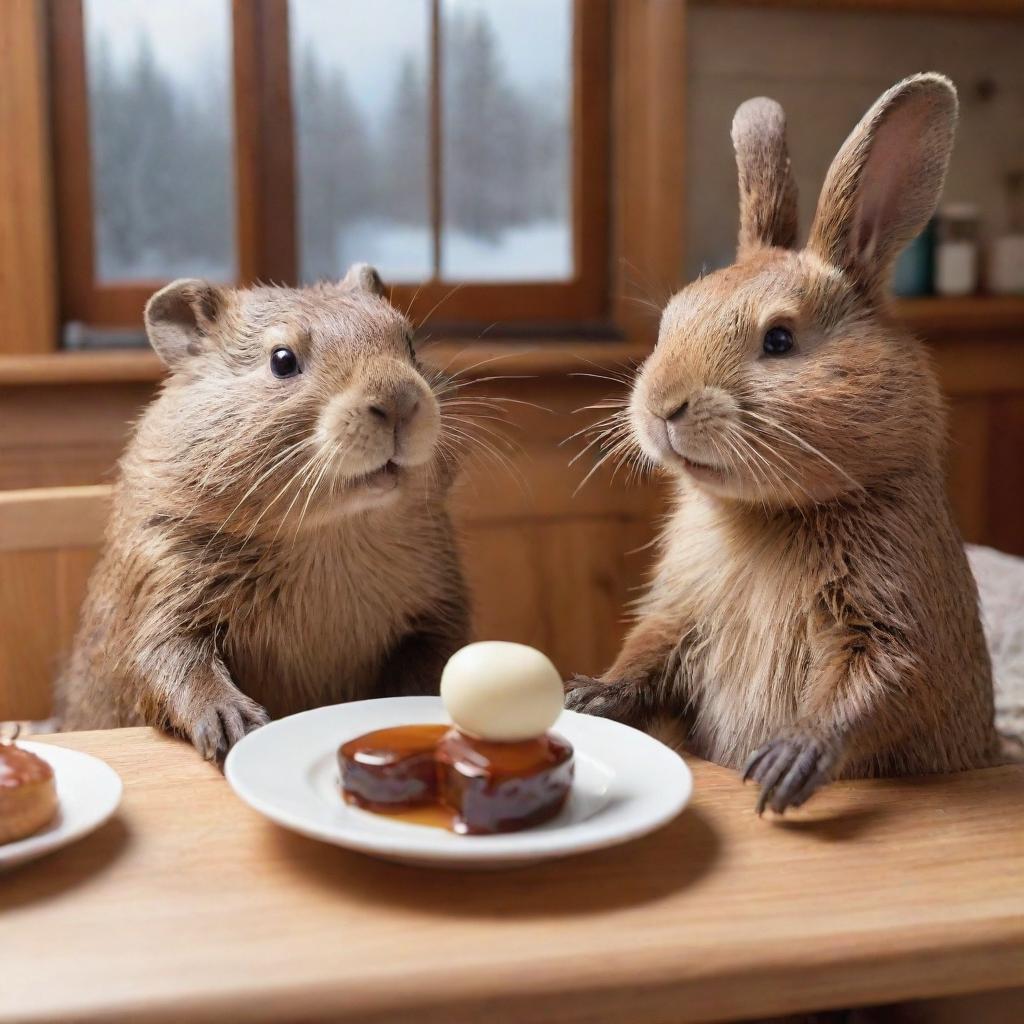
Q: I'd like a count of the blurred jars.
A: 3